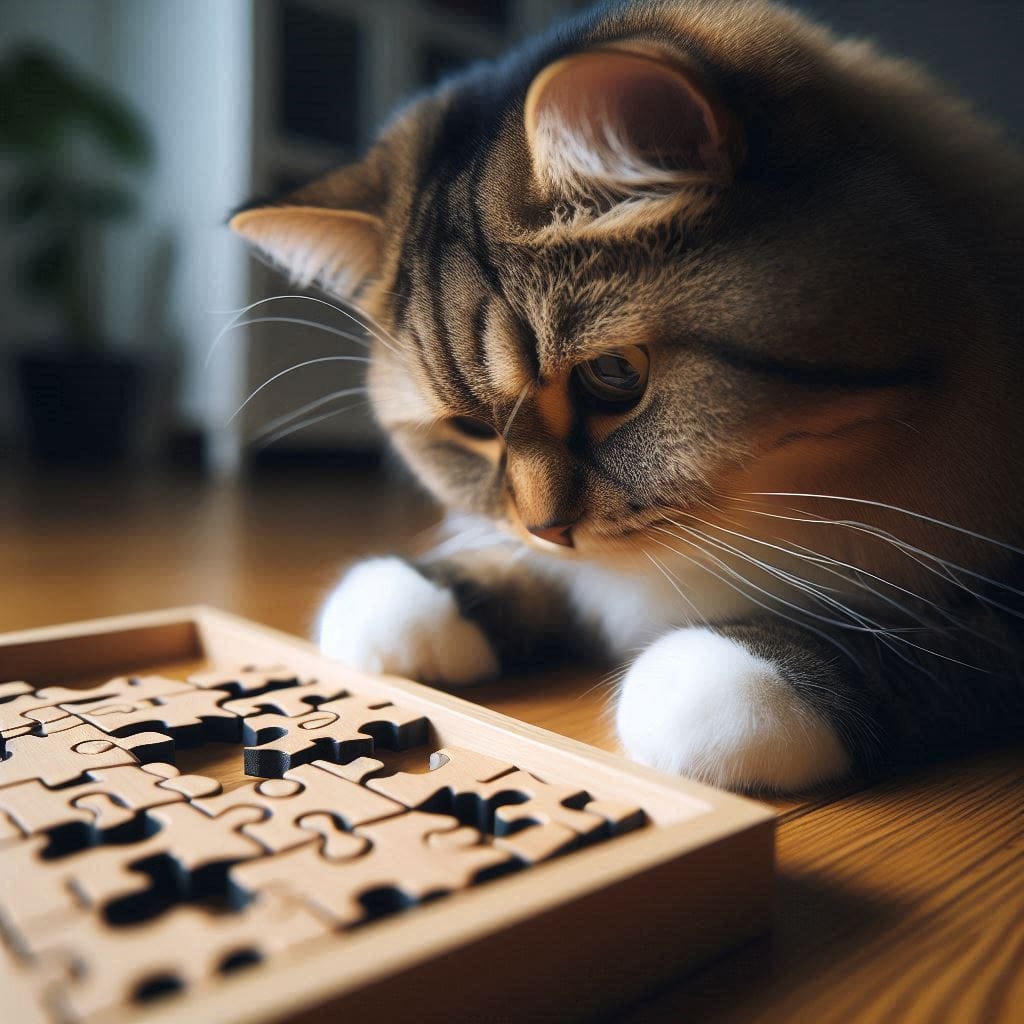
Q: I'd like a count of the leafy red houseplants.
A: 0